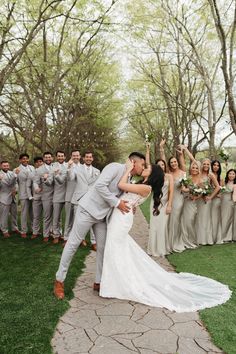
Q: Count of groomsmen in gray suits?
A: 7